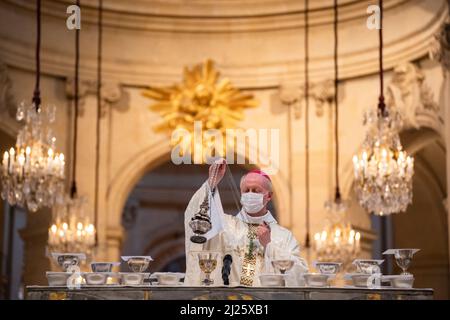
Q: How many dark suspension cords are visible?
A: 6